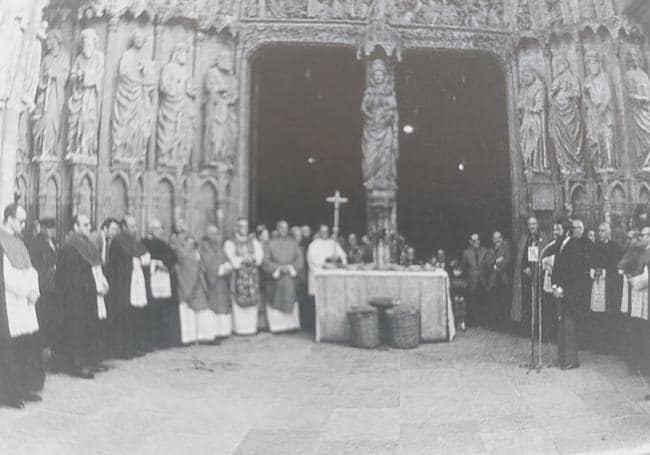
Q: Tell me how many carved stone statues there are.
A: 10